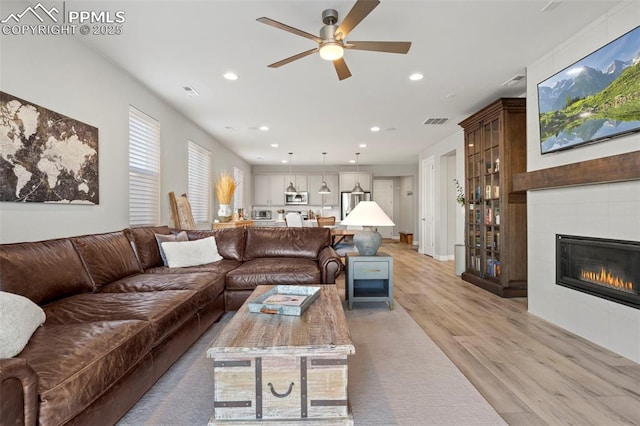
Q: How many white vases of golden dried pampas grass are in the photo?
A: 1